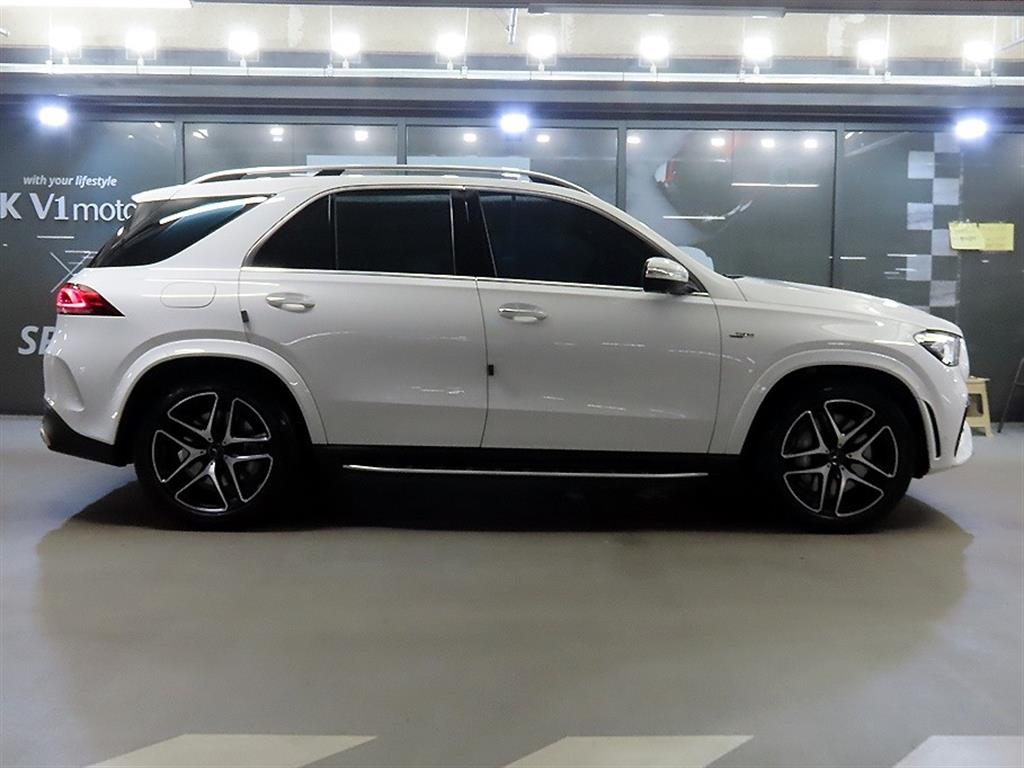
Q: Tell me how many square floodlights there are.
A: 10